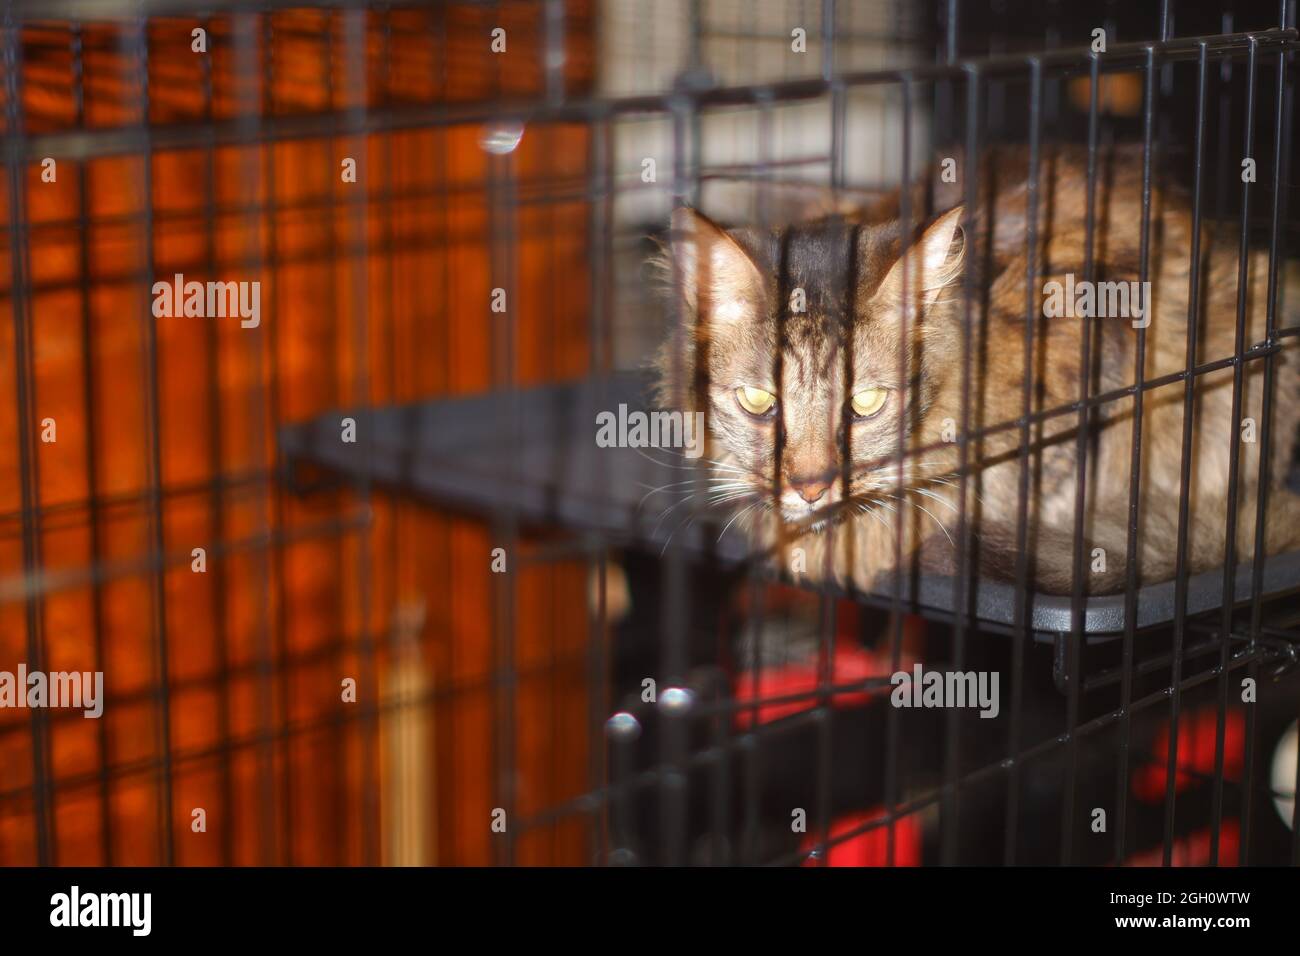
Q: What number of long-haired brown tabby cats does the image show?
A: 1